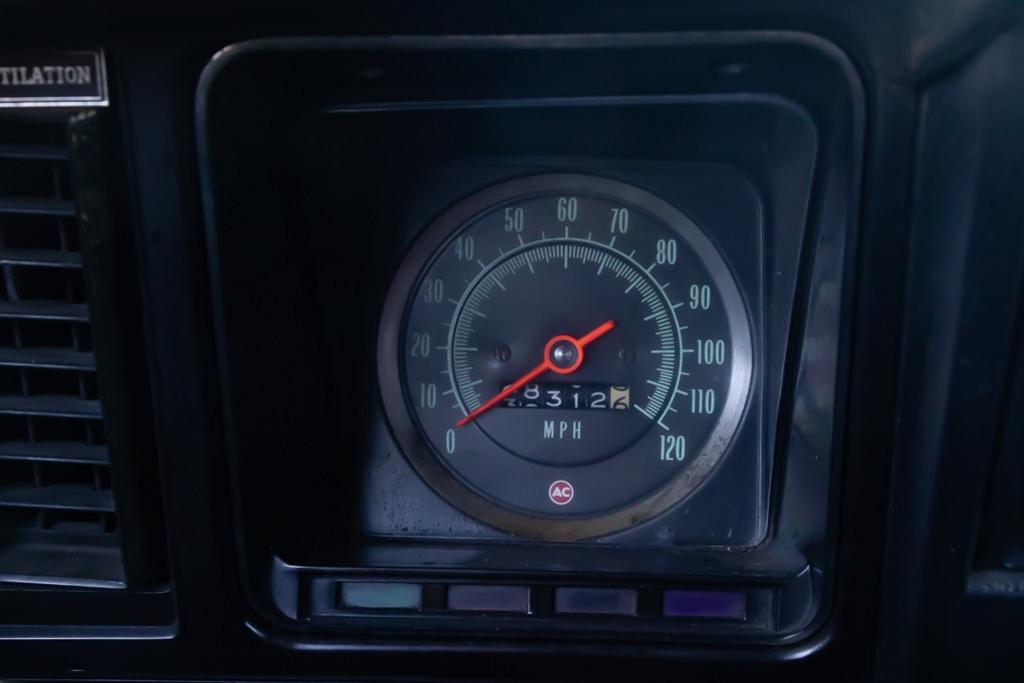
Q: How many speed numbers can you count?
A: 13